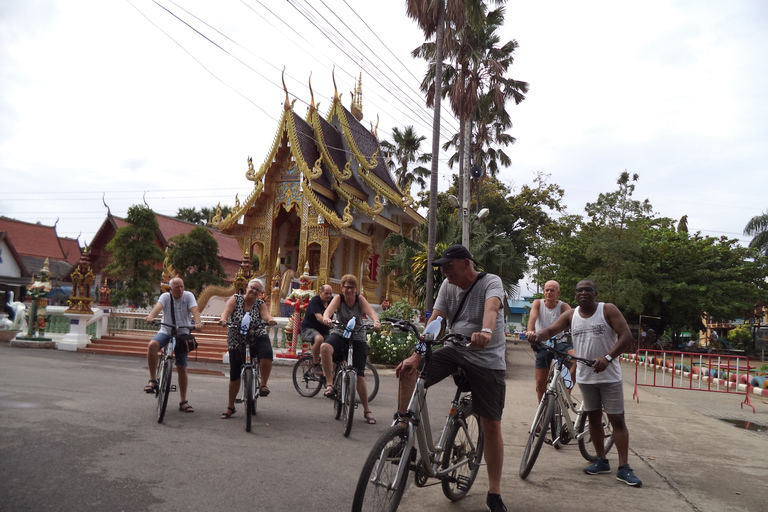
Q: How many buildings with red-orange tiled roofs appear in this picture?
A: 2